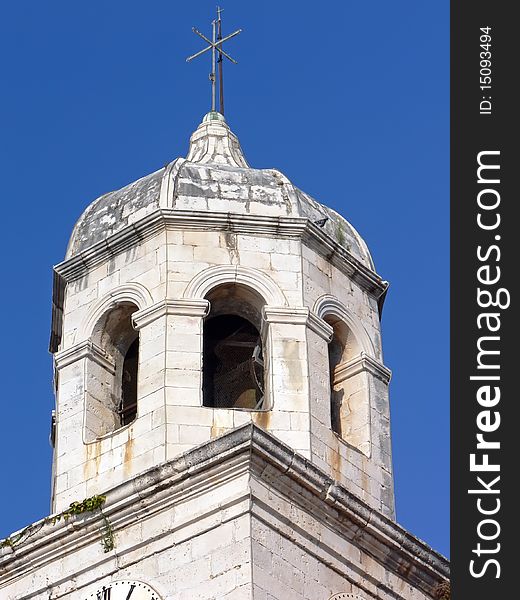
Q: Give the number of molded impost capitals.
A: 4